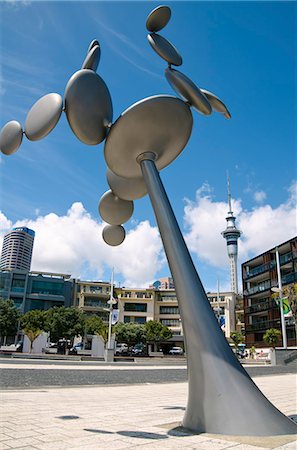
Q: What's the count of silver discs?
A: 13